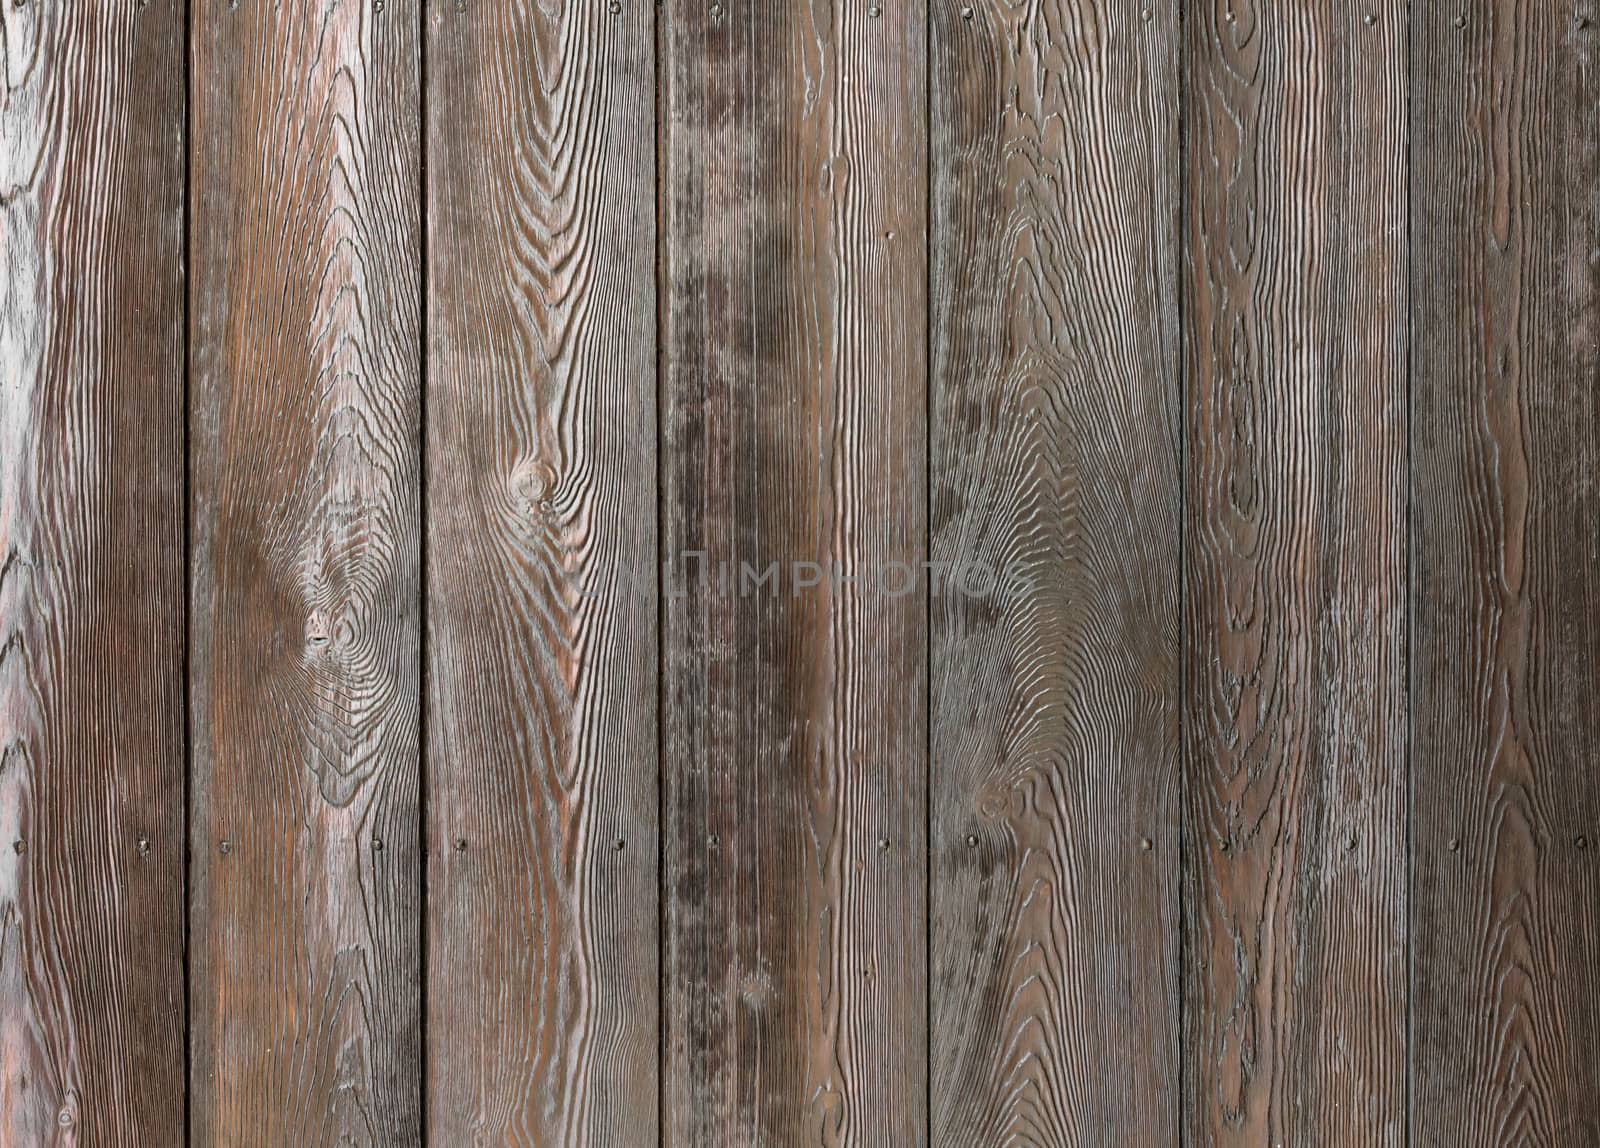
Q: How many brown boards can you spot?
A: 7